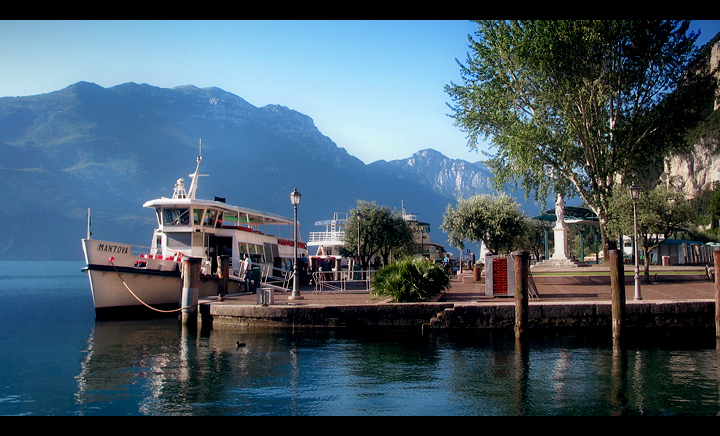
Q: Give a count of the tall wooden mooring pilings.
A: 5